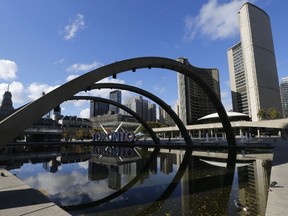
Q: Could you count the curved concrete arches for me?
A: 3